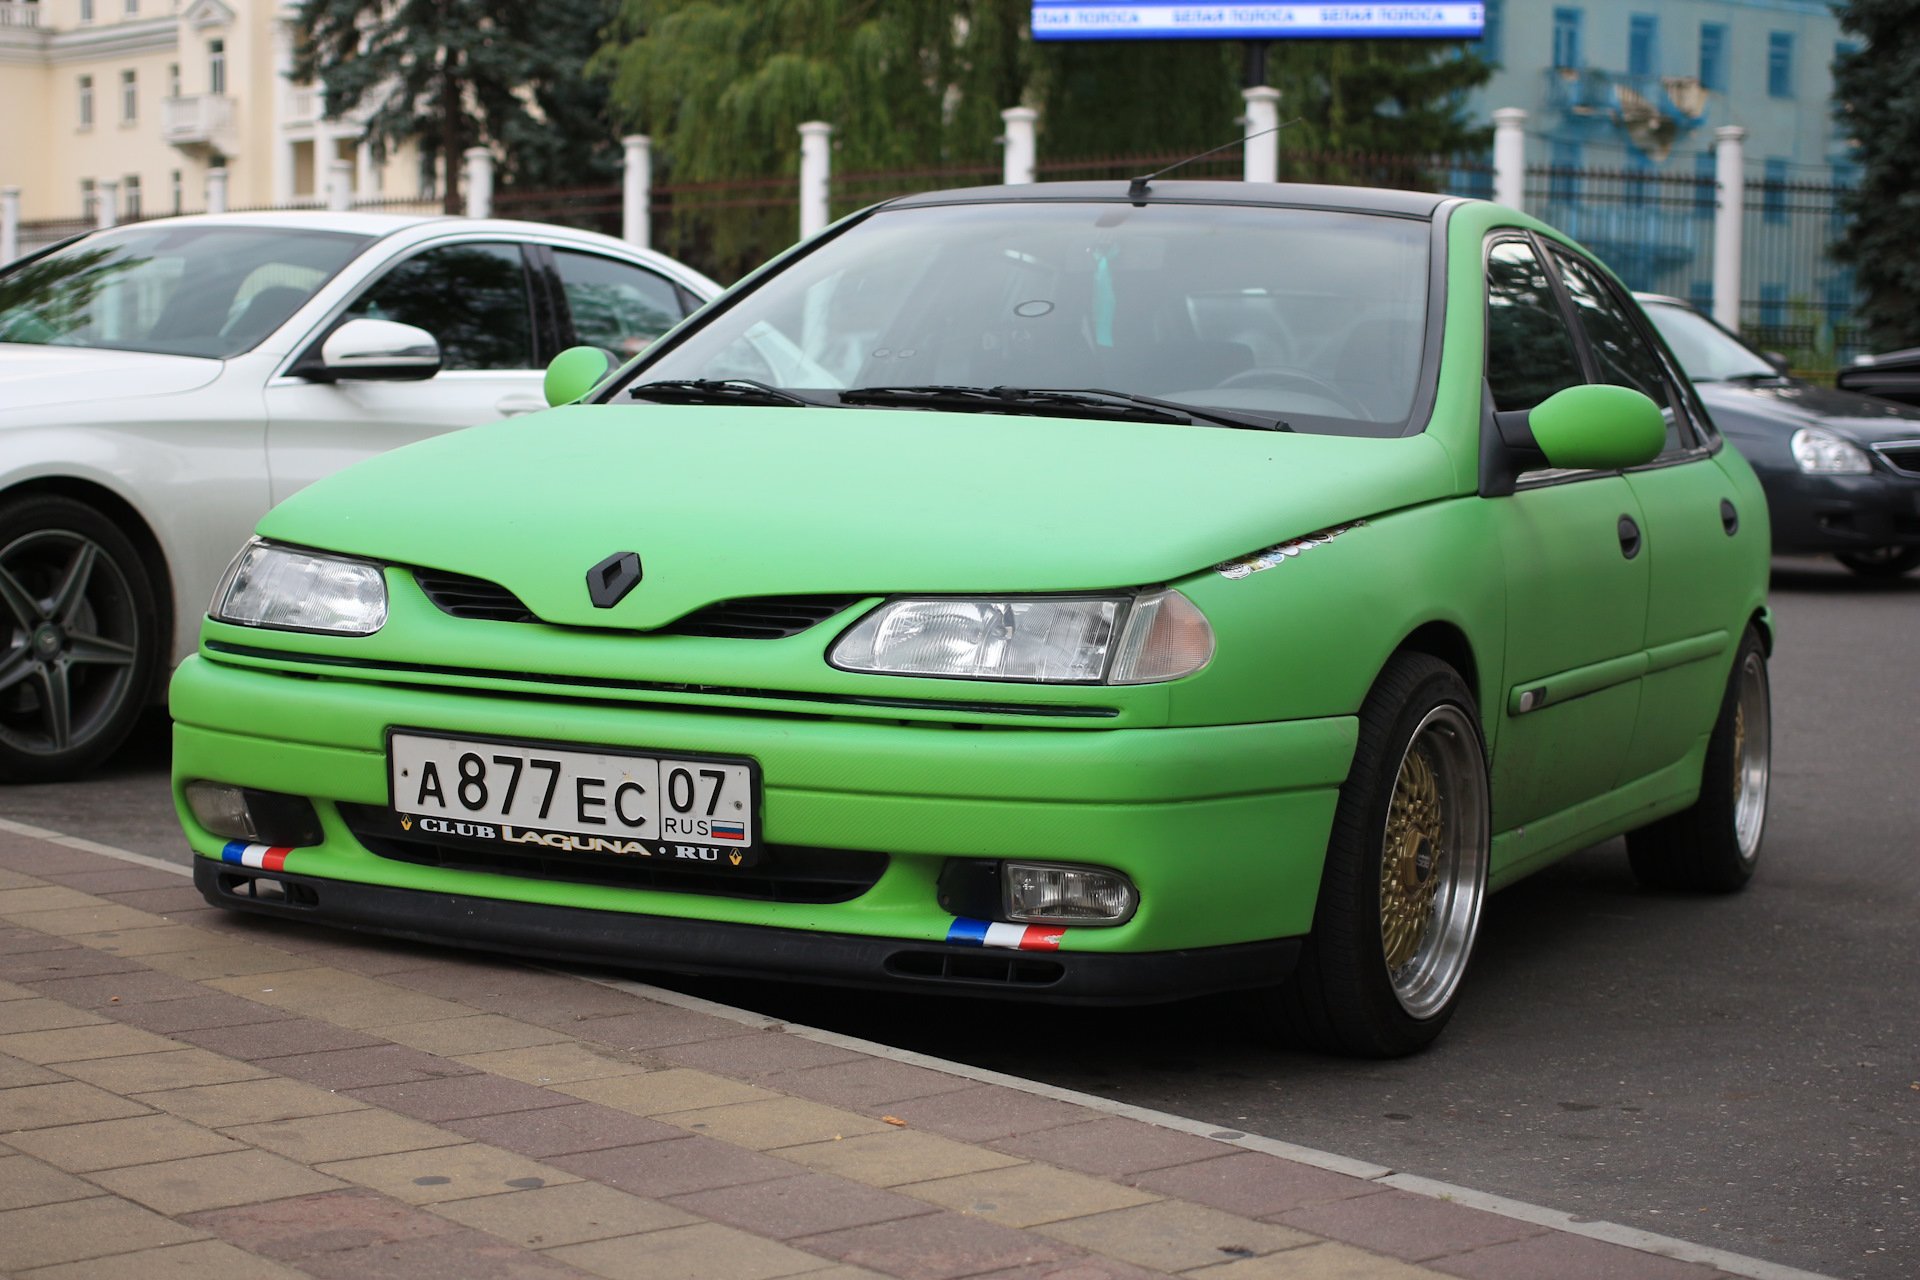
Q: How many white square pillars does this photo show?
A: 11